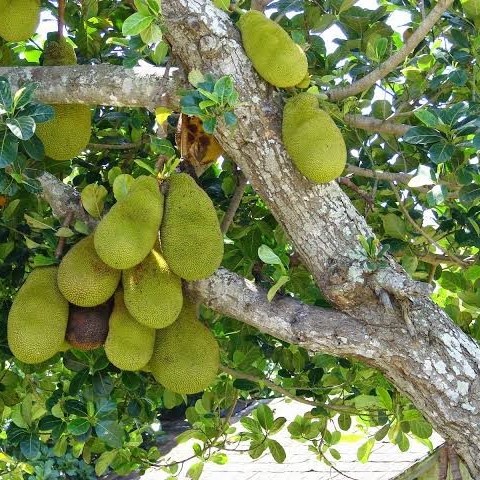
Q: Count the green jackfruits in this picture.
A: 11